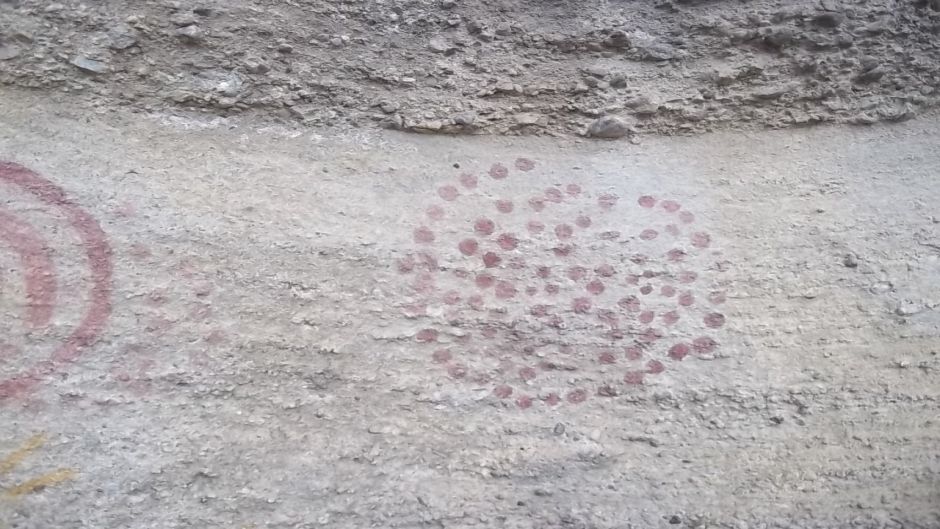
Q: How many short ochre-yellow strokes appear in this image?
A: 2